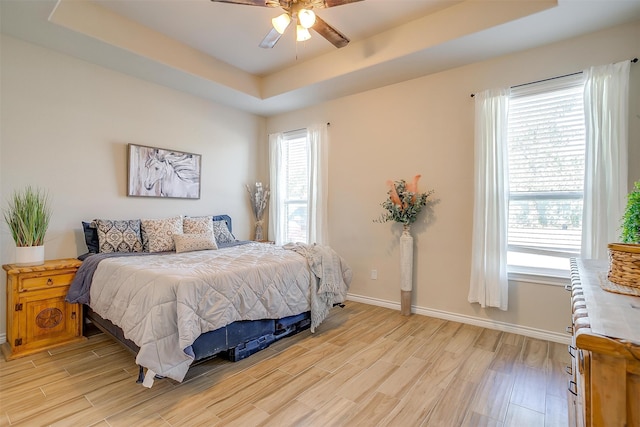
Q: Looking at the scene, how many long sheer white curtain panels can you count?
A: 4